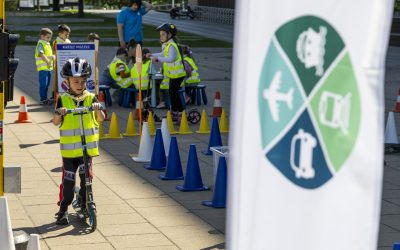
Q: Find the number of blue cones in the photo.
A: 5